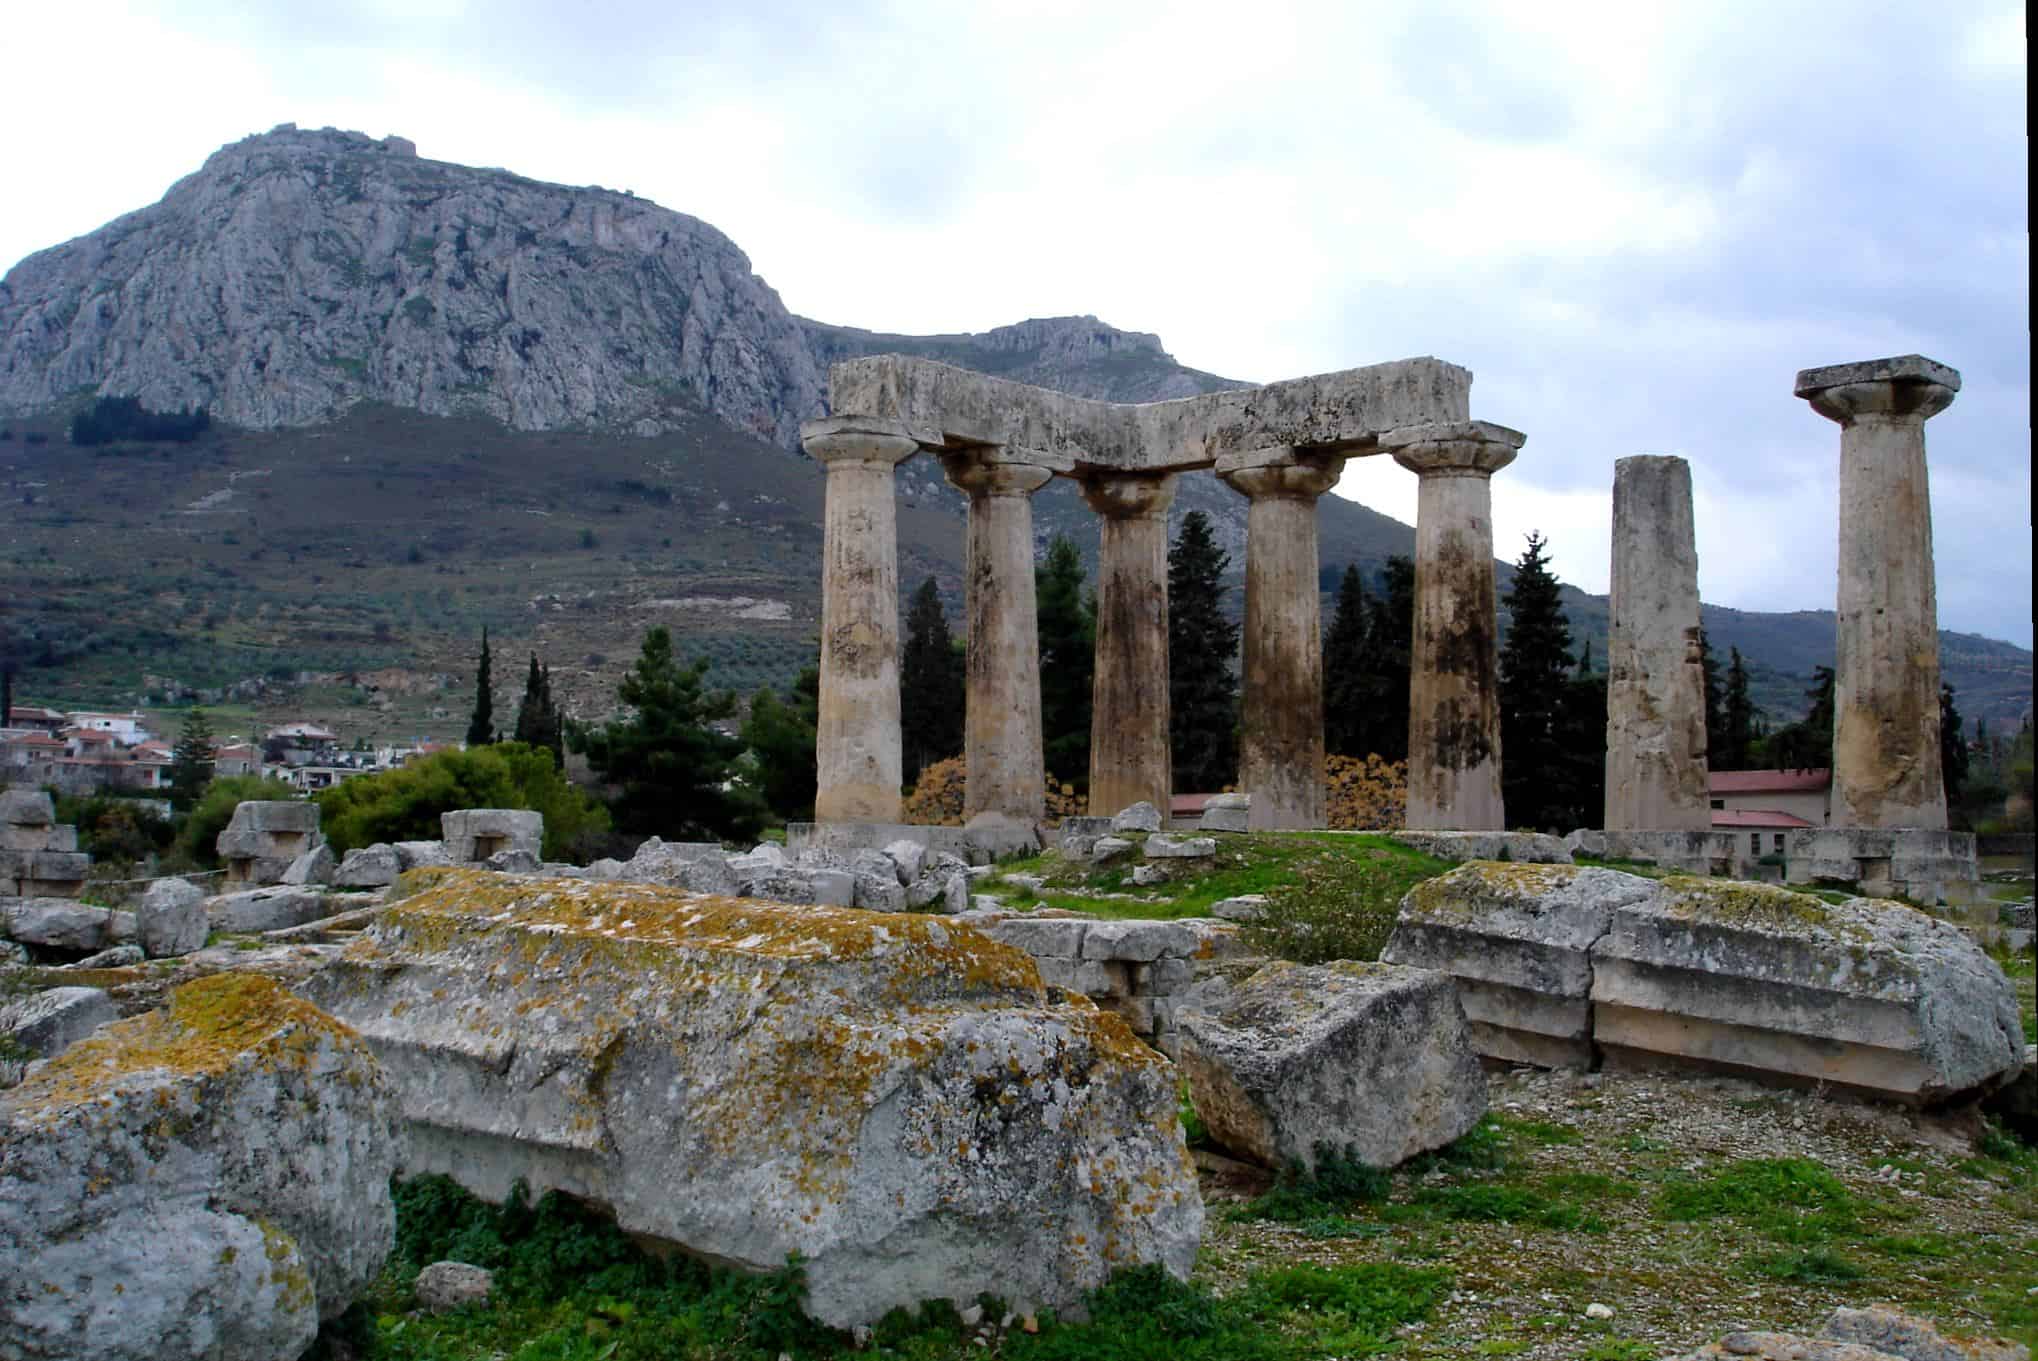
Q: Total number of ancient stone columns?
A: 7